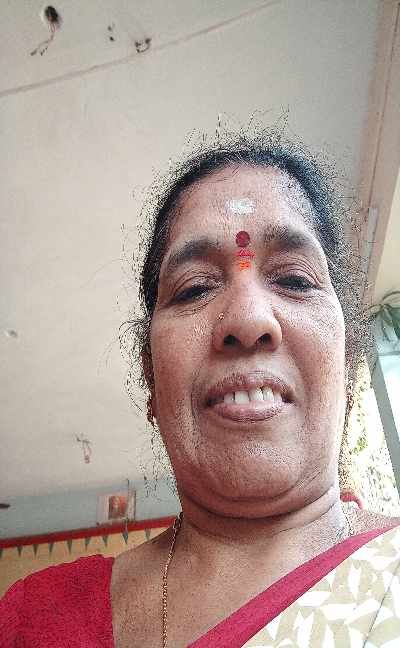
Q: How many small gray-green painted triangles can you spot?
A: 9